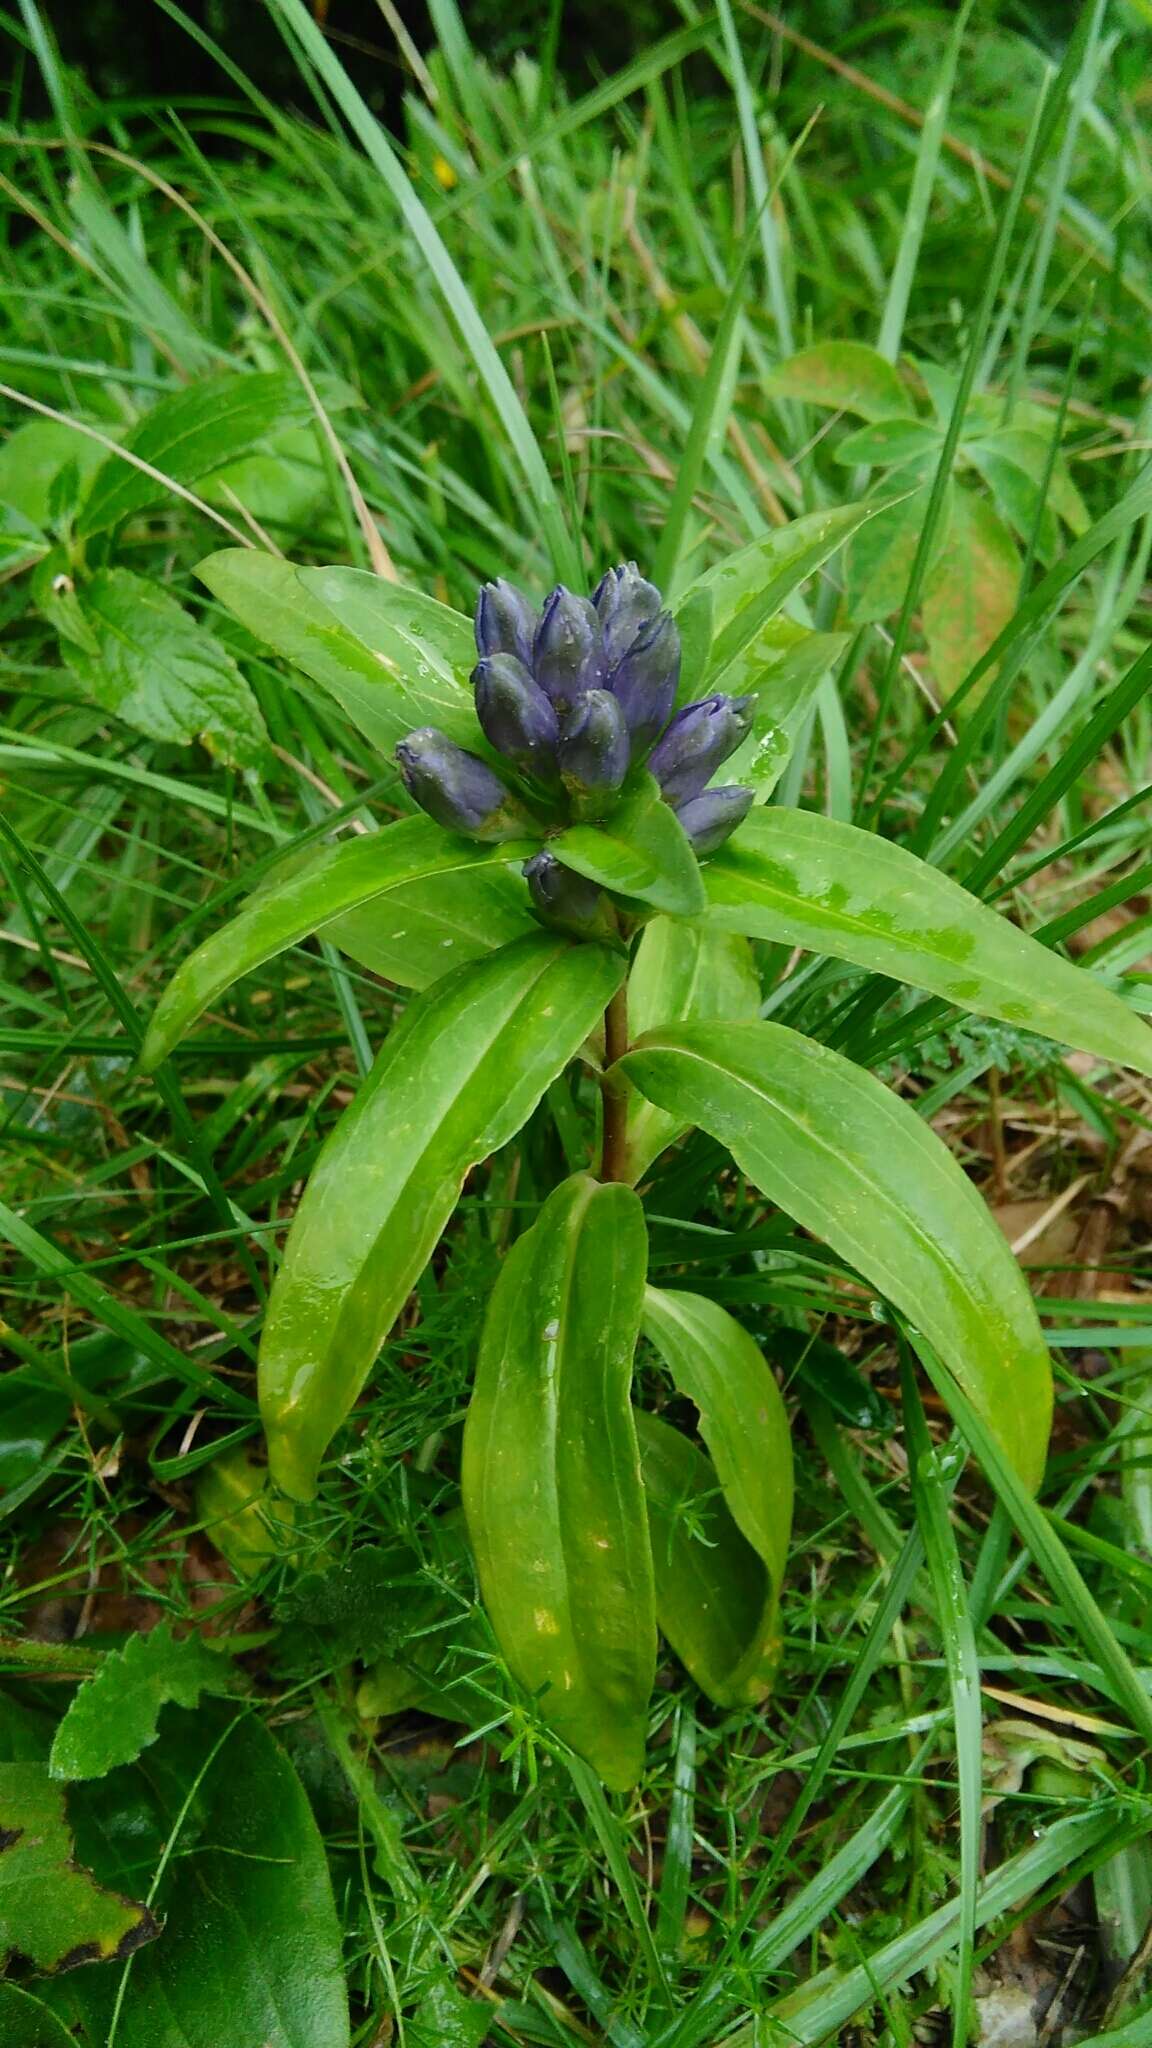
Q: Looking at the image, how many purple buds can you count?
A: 10